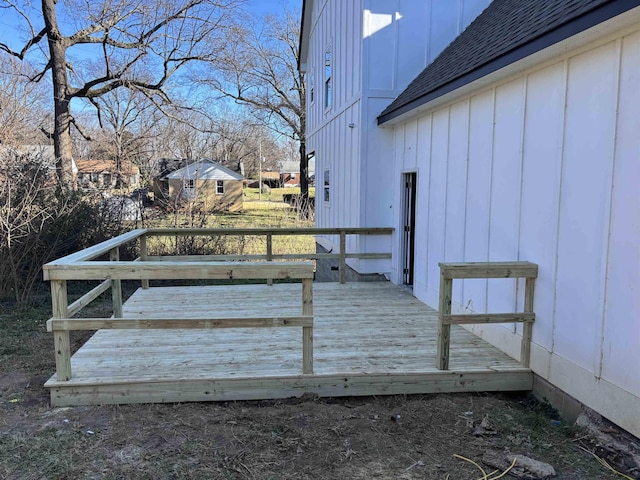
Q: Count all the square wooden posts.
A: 8